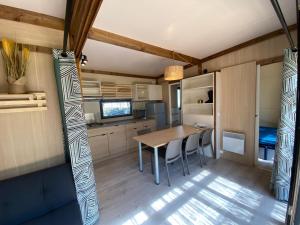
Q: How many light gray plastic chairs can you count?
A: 3